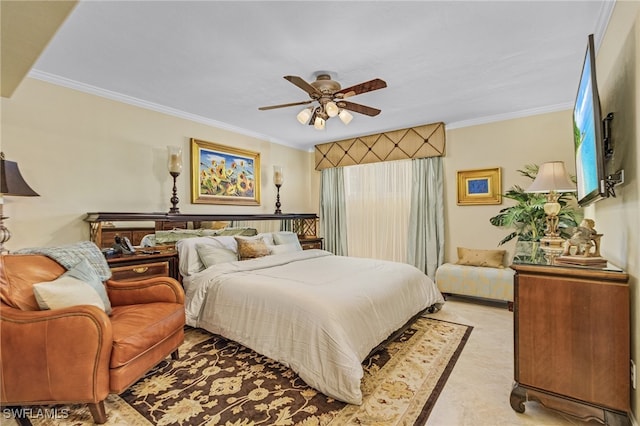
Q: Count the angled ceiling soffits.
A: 1